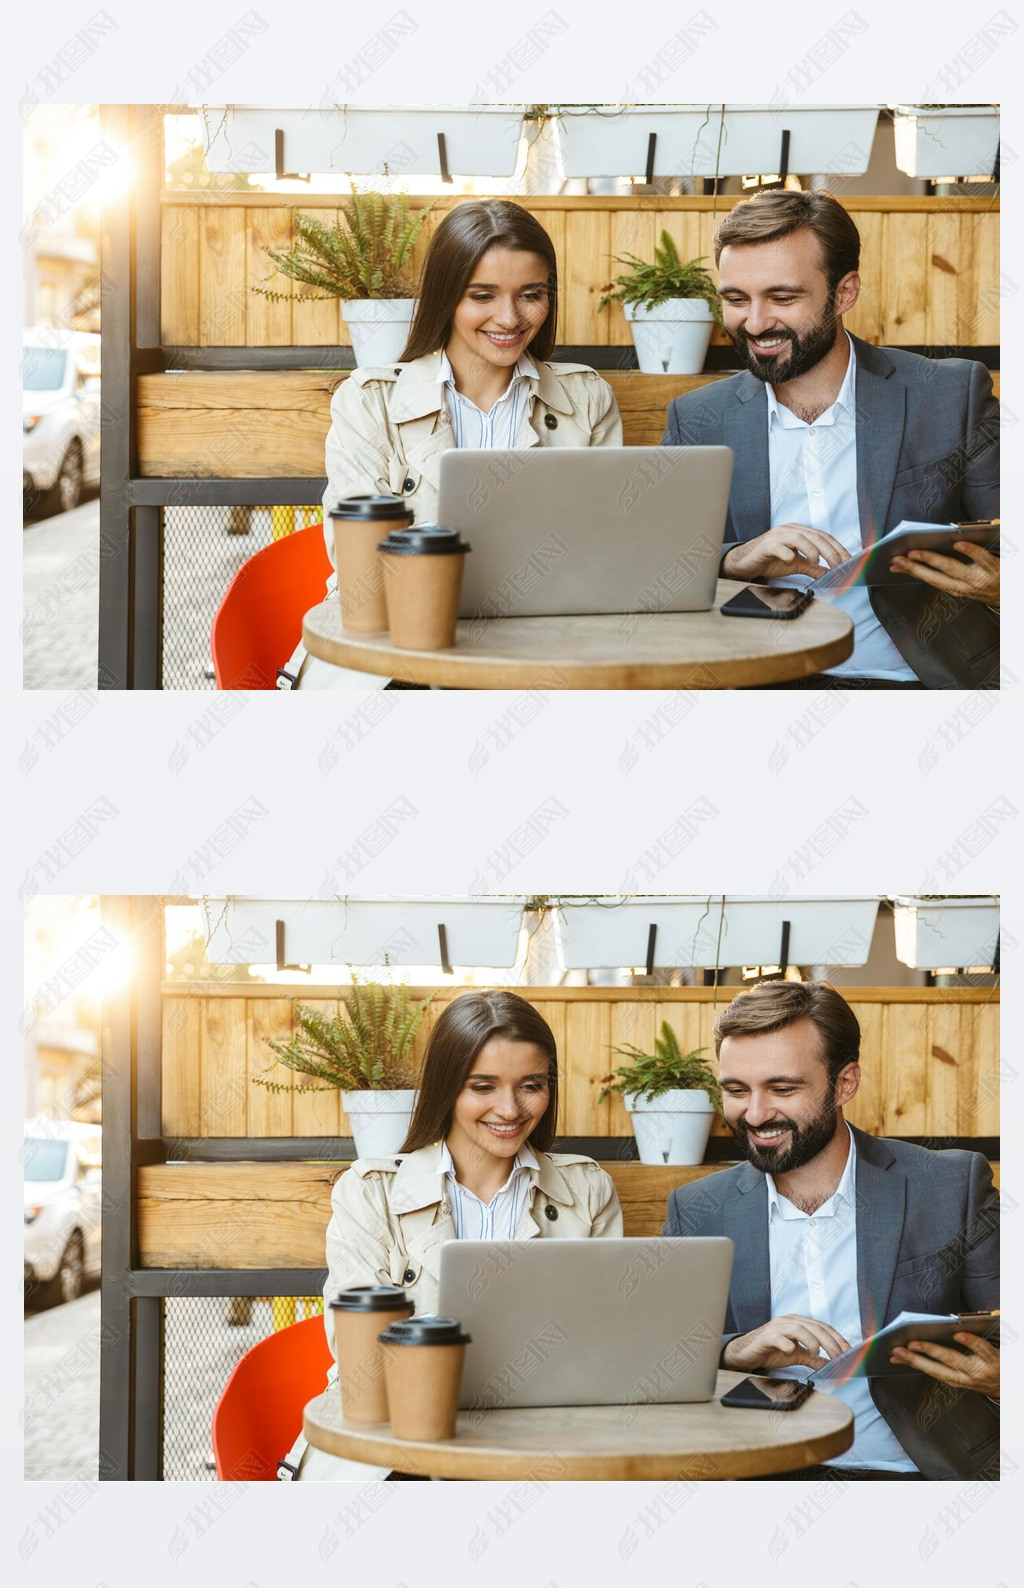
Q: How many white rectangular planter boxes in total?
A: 6